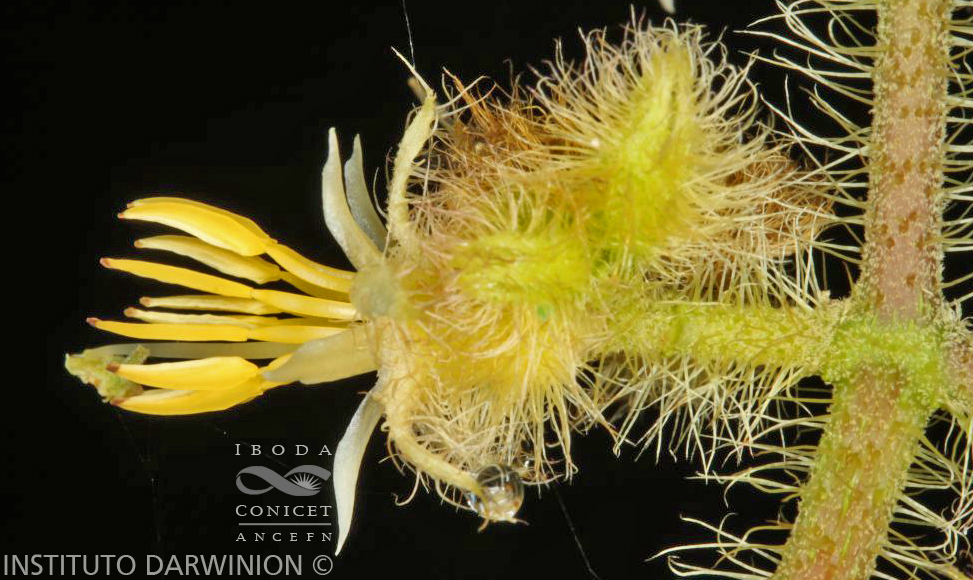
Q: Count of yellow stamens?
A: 9